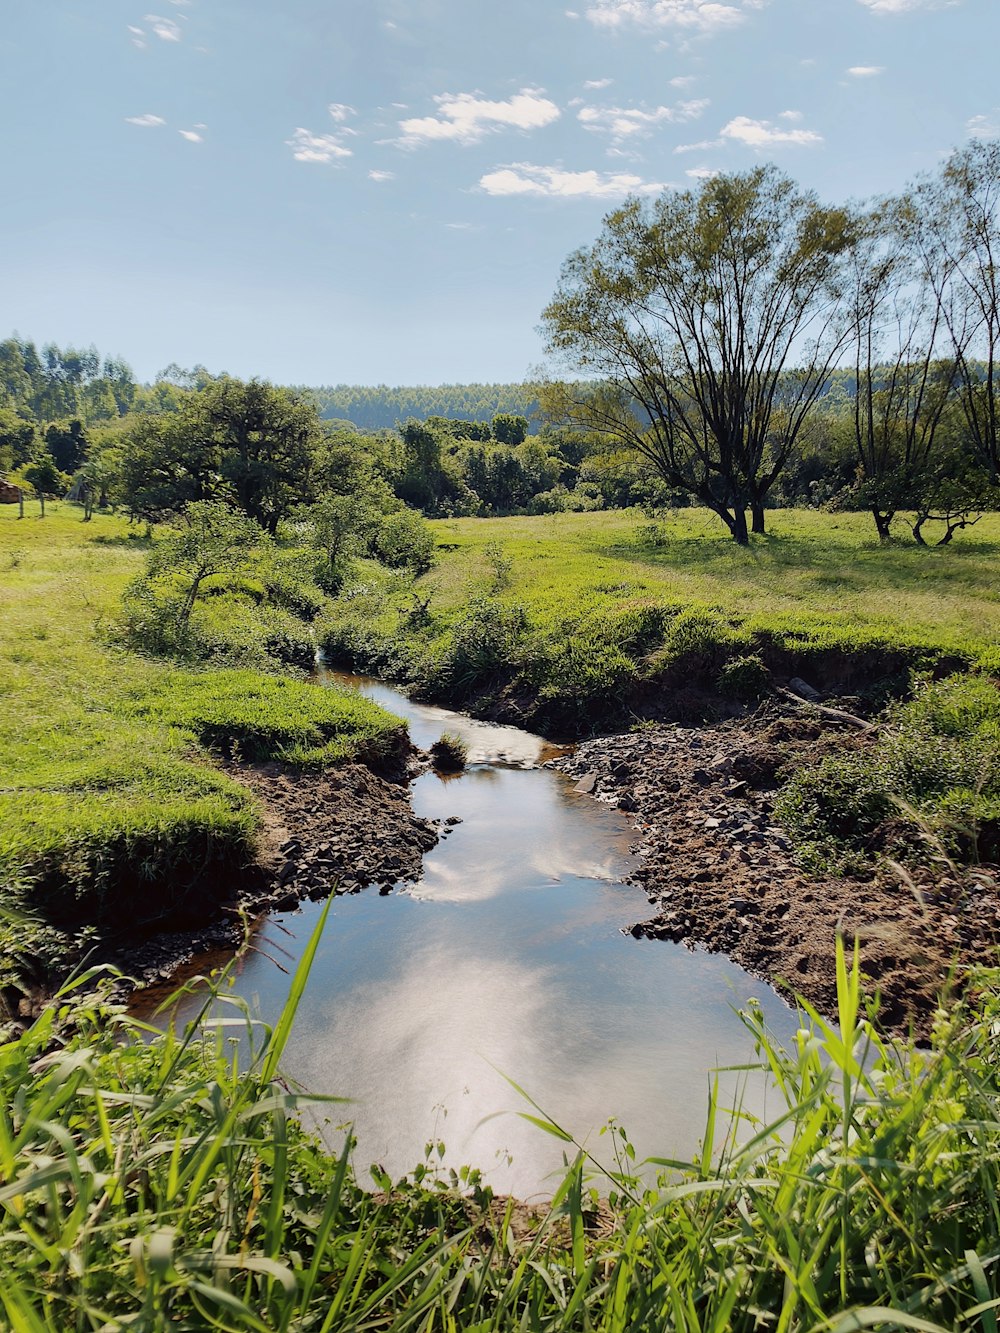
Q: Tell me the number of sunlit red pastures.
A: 0